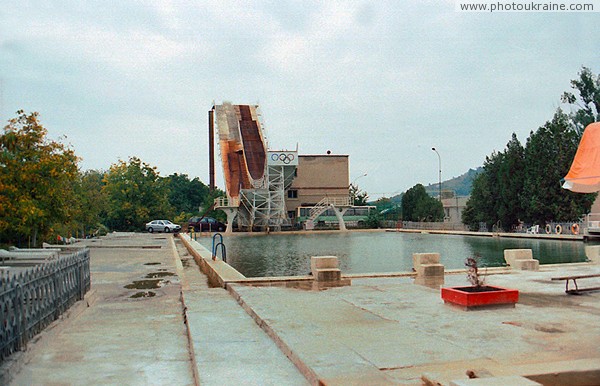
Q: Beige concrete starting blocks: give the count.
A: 4